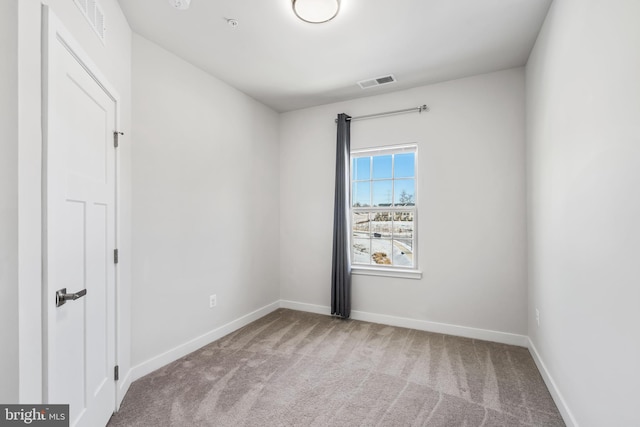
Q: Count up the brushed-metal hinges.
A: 3